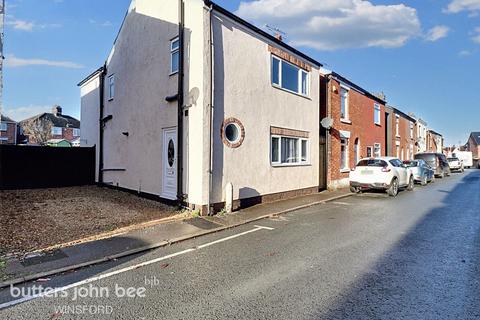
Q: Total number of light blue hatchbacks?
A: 1